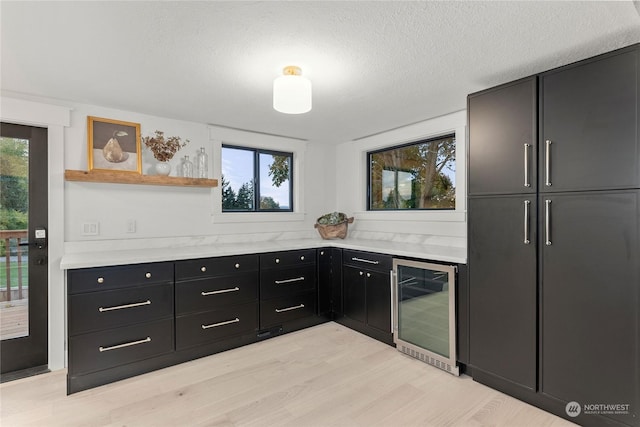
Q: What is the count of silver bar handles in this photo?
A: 12